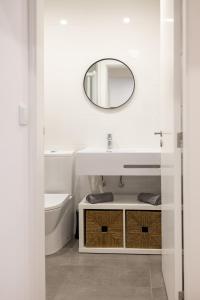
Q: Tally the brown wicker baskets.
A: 2